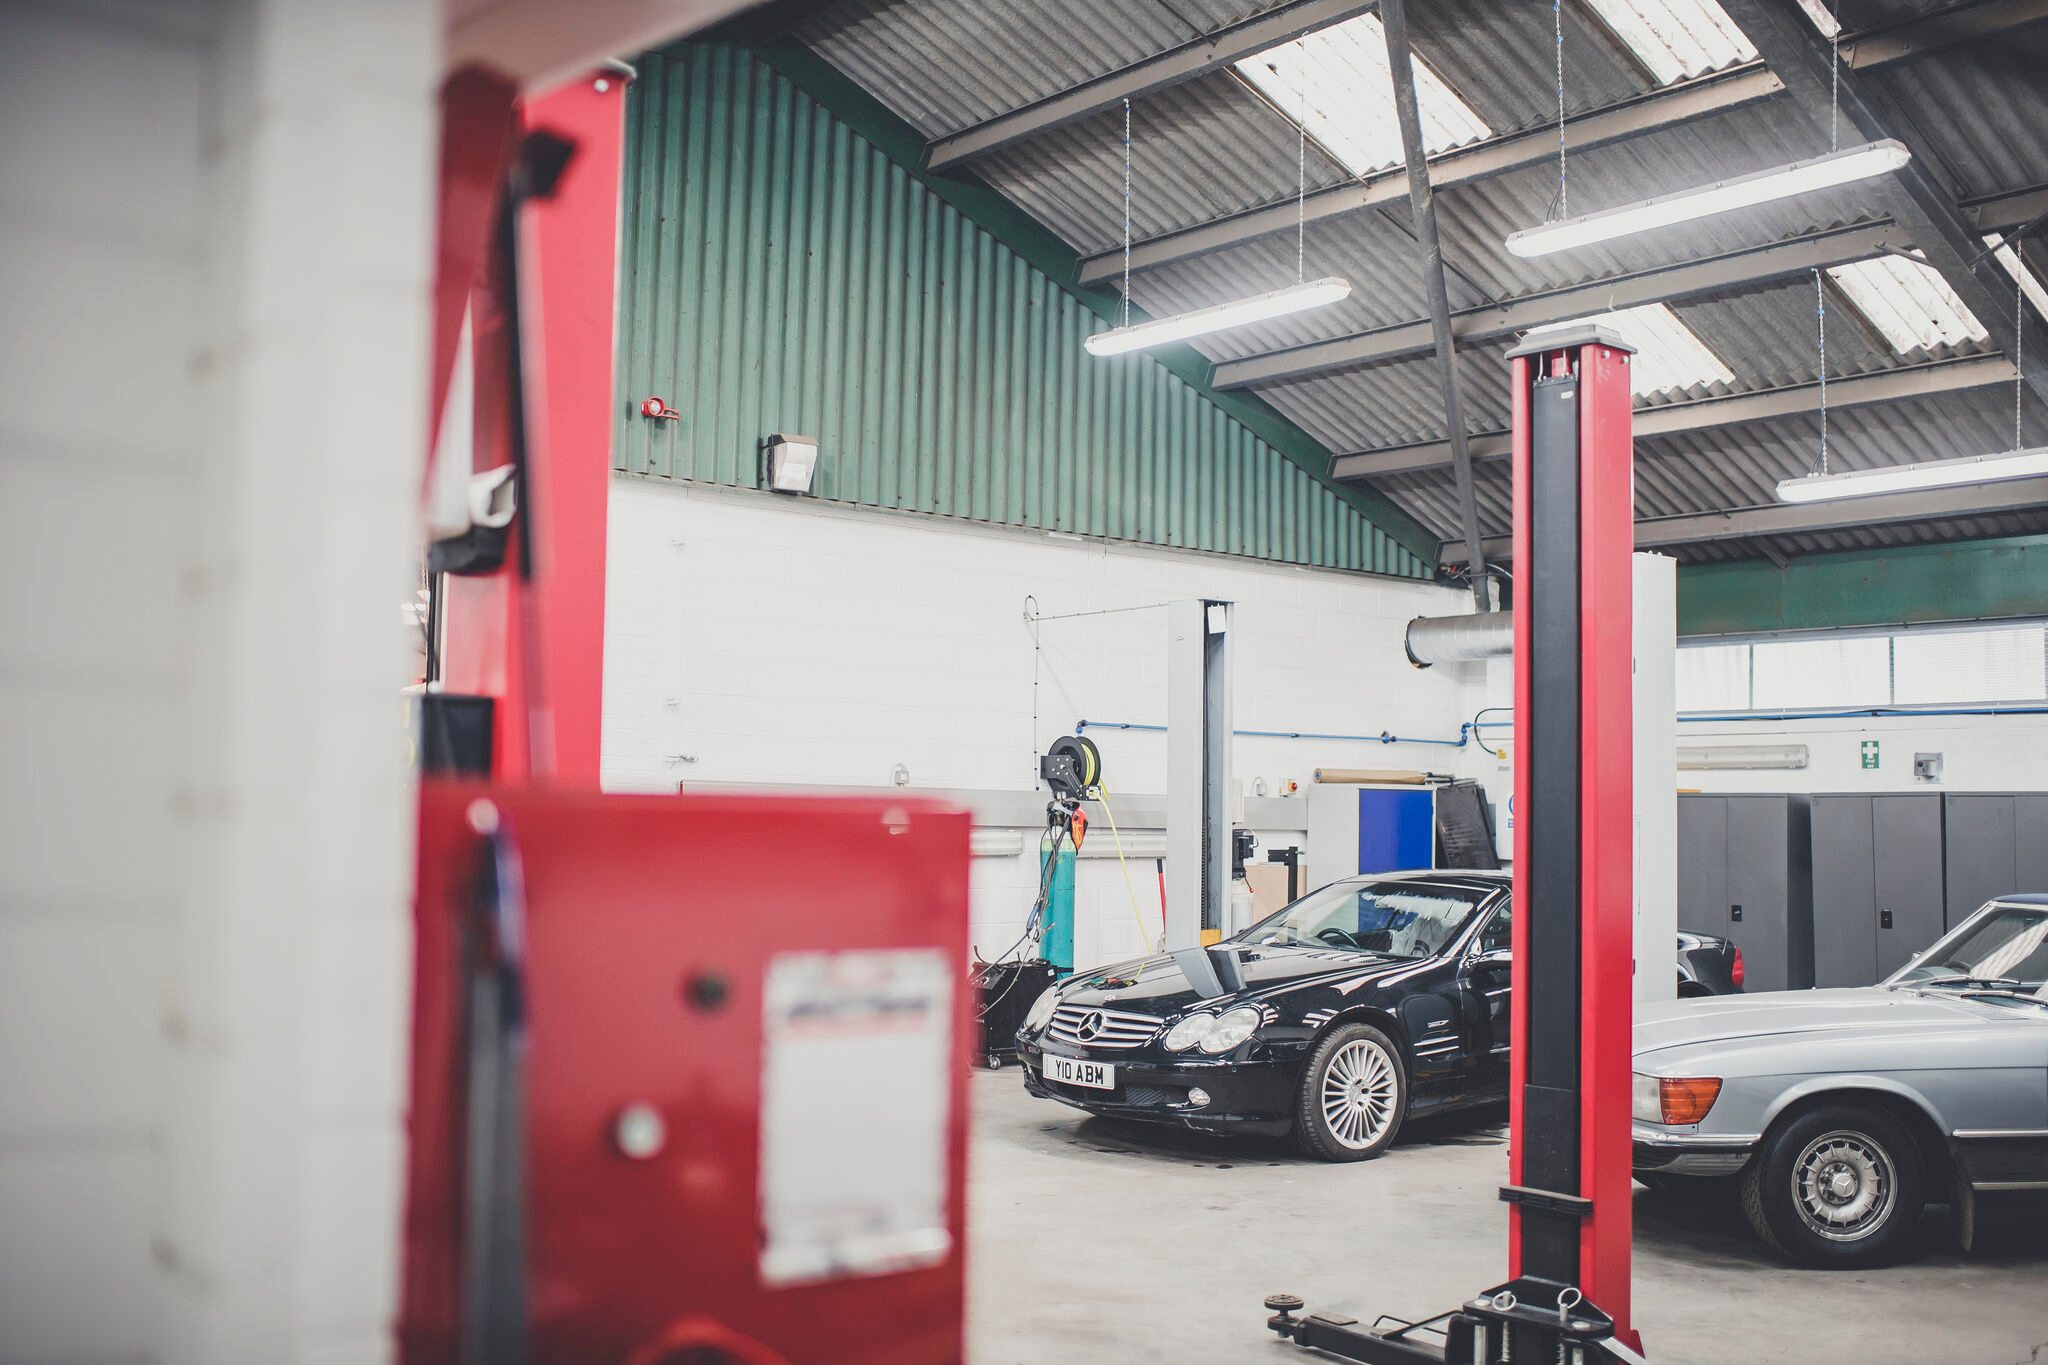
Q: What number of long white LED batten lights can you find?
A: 3